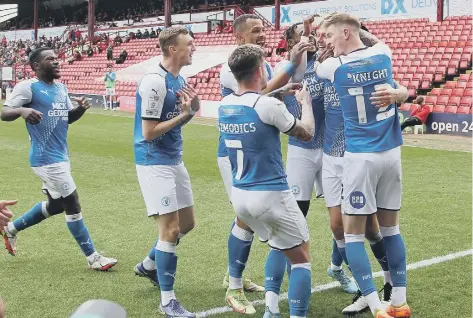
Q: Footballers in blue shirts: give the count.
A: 7